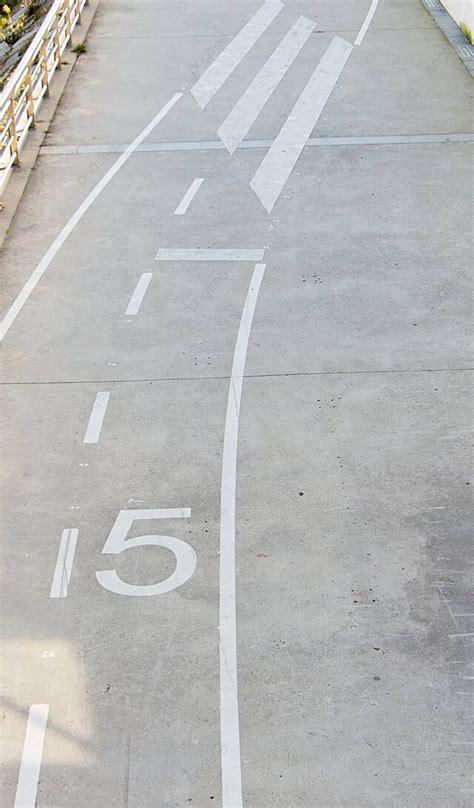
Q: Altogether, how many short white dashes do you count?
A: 5